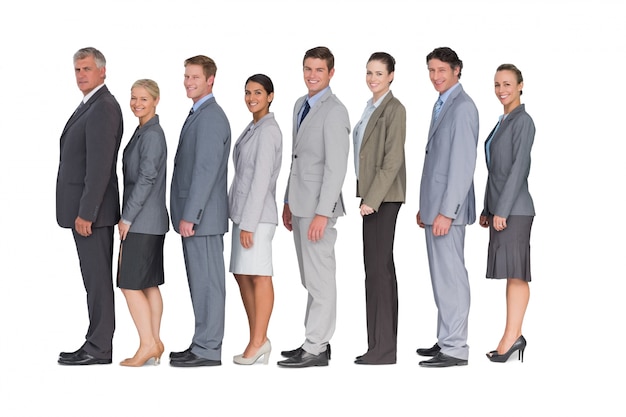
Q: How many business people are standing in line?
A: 8